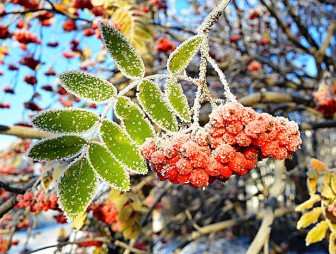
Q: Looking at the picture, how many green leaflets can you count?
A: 11